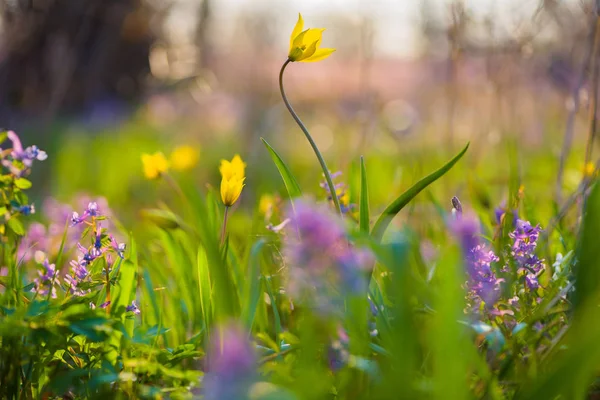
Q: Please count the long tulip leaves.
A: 3